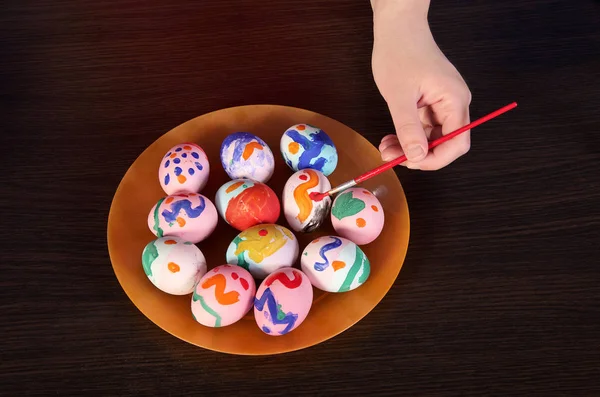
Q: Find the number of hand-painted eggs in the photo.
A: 12